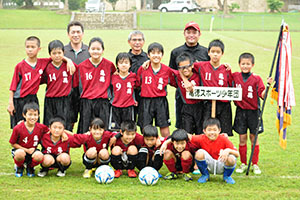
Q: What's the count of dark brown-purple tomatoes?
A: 0